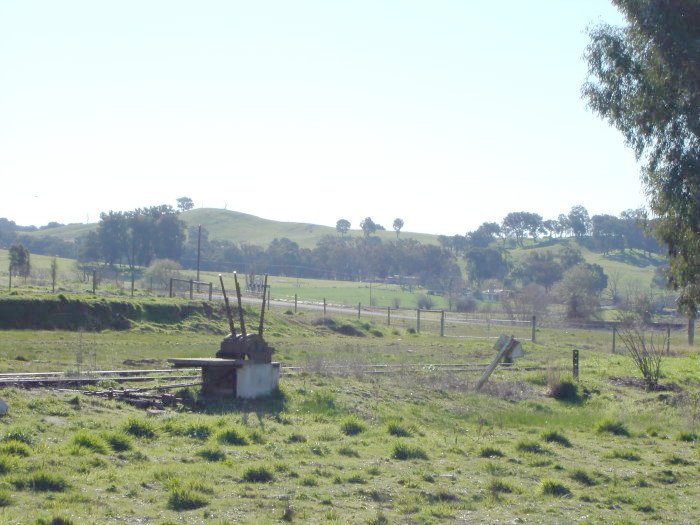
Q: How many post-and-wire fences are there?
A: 1